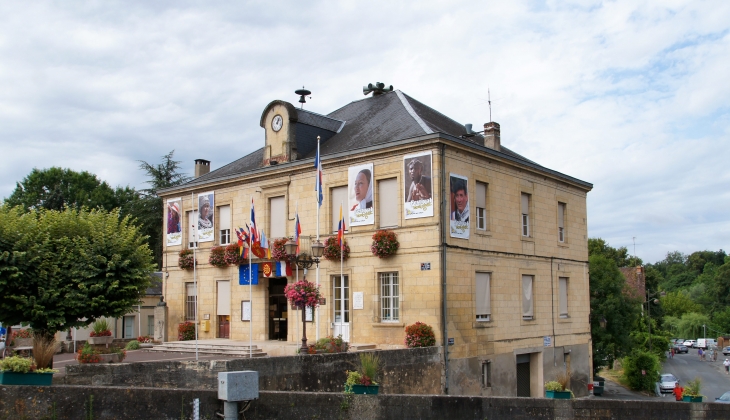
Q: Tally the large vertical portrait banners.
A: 5